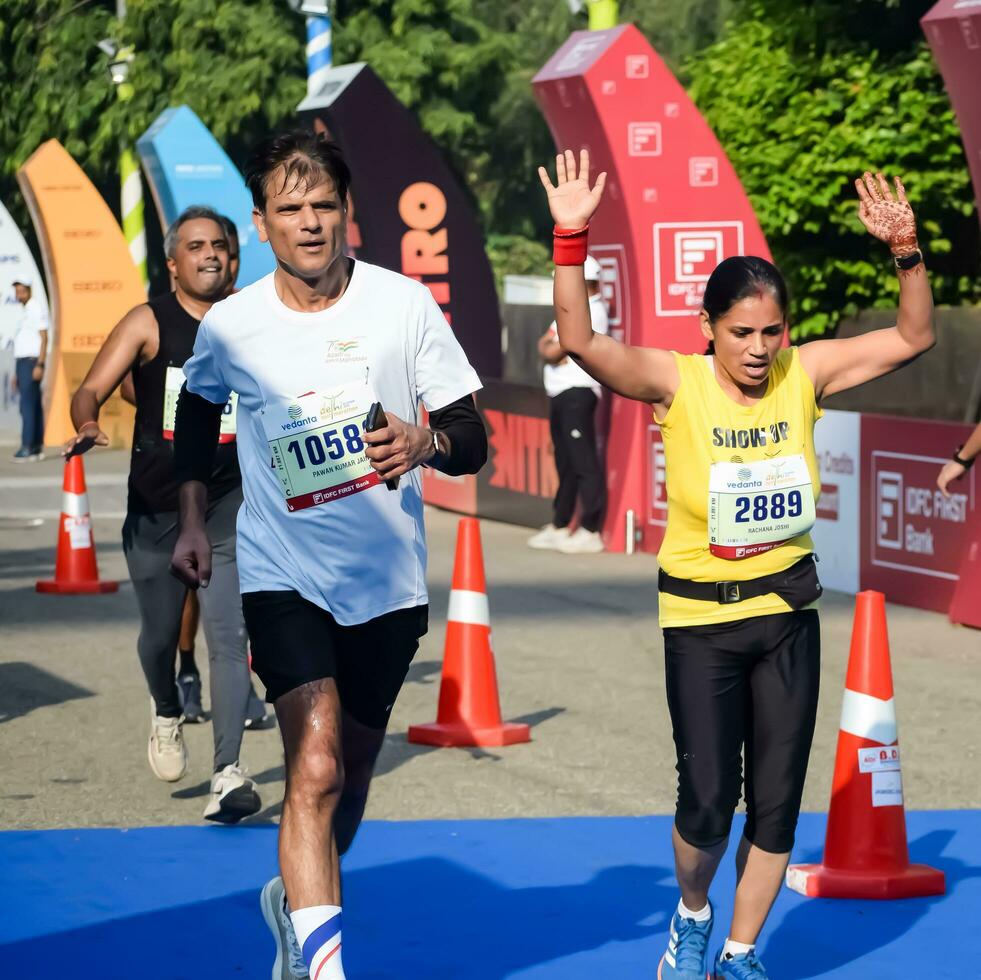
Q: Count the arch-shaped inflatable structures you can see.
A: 6